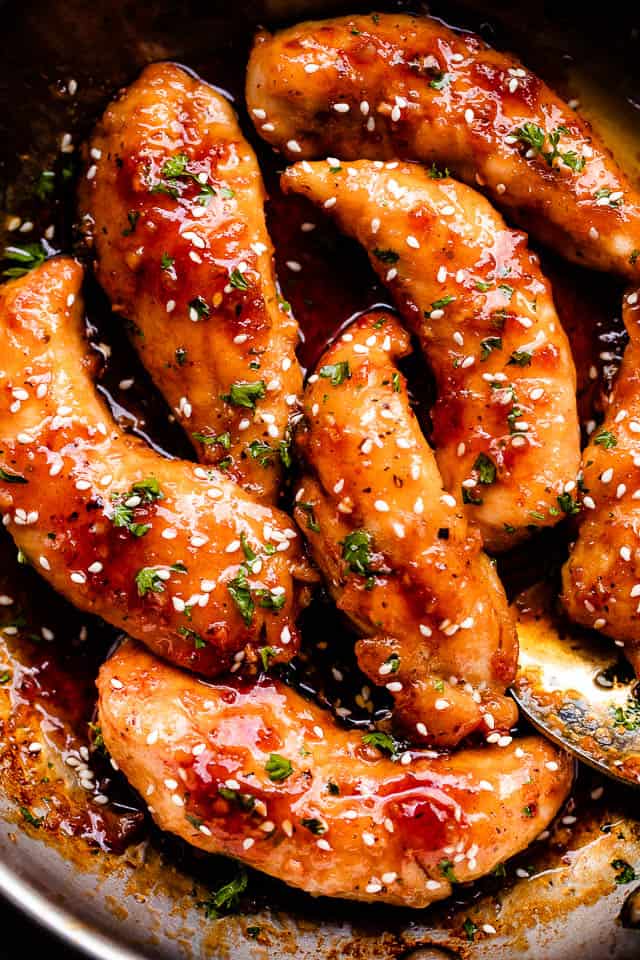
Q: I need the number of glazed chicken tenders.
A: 7